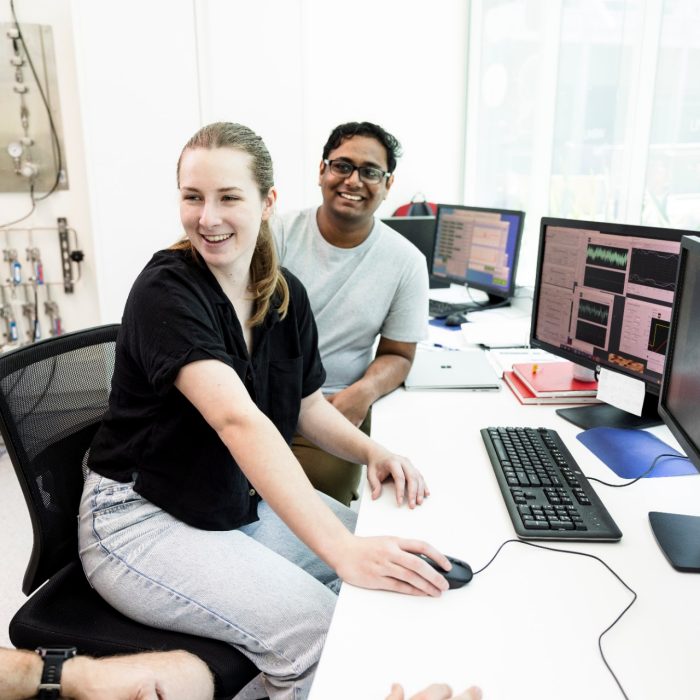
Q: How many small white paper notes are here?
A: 1